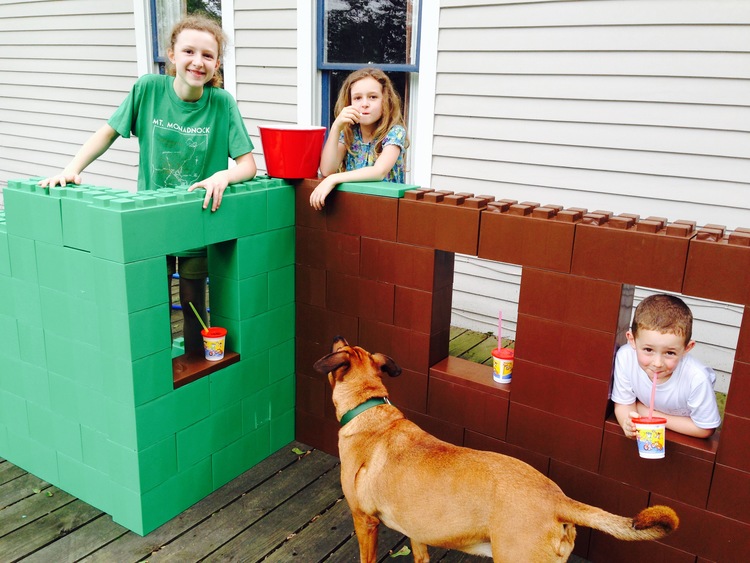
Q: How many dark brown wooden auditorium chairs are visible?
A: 0